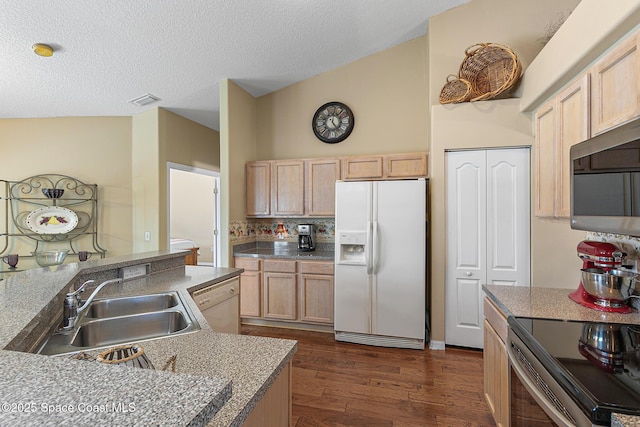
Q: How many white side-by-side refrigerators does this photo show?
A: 1